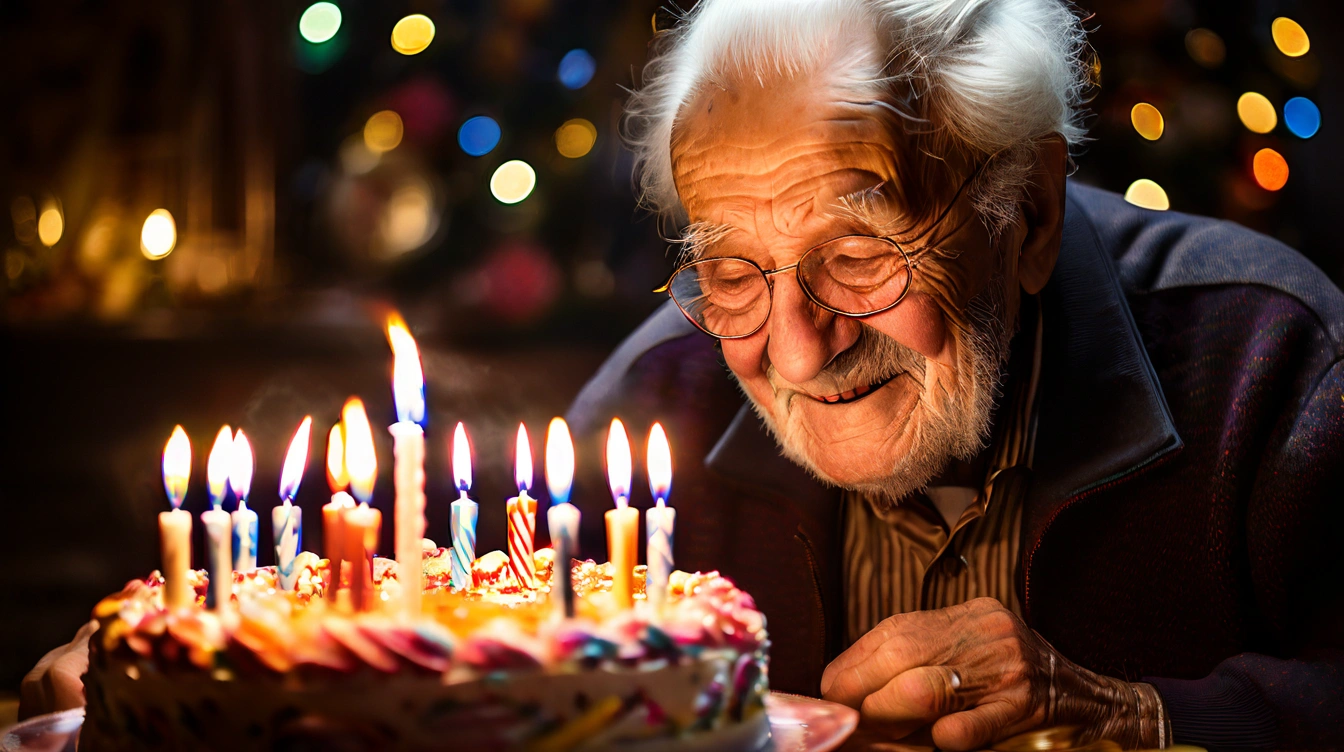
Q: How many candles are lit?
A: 12